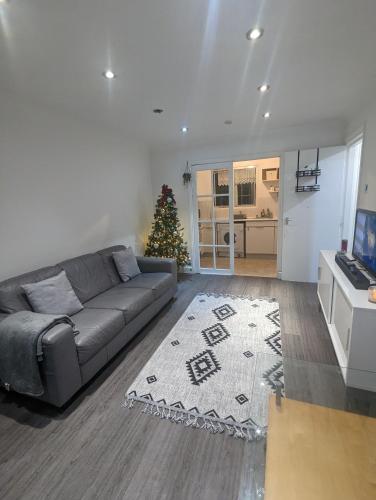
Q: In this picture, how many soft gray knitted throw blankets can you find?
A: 1